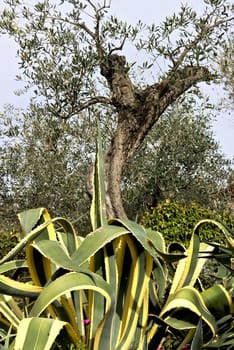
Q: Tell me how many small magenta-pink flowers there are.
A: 1